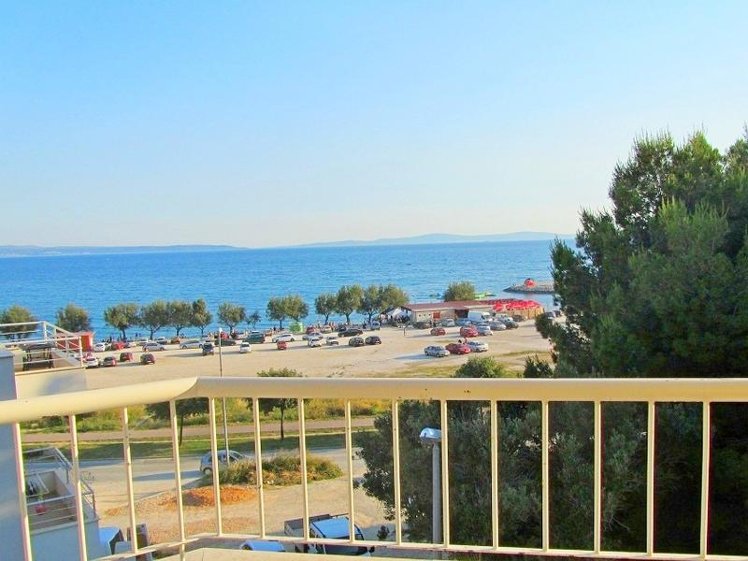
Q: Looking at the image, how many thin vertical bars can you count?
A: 15